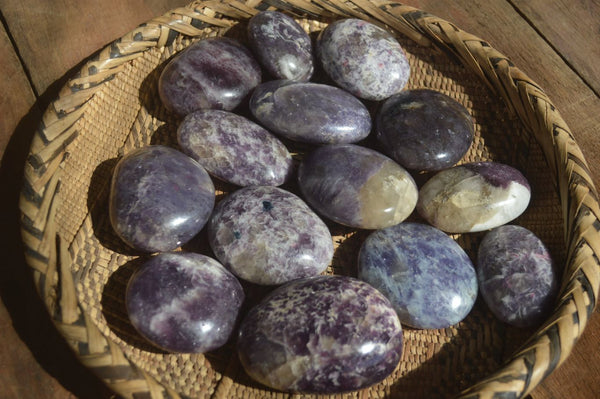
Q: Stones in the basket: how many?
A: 14